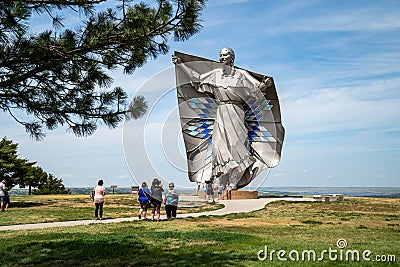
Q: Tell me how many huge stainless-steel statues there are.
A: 1